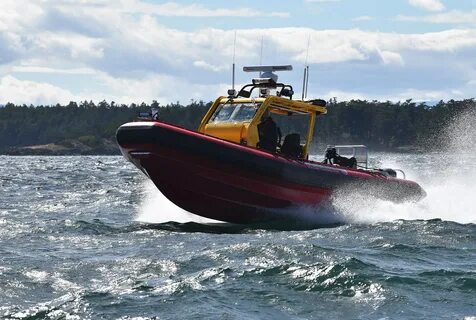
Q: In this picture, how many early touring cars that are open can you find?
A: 0